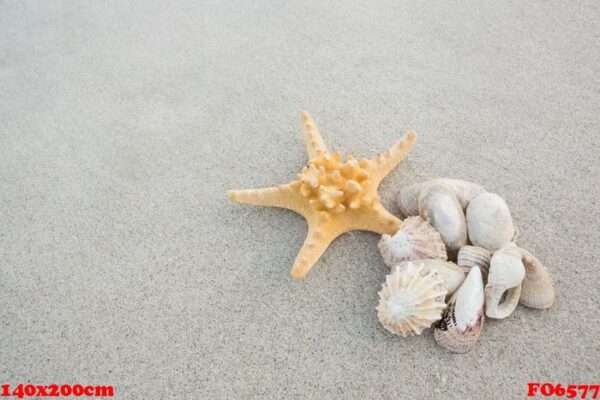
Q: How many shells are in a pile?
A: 10